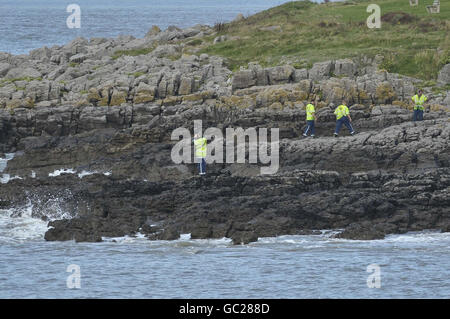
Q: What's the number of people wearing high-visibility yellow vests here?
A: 4